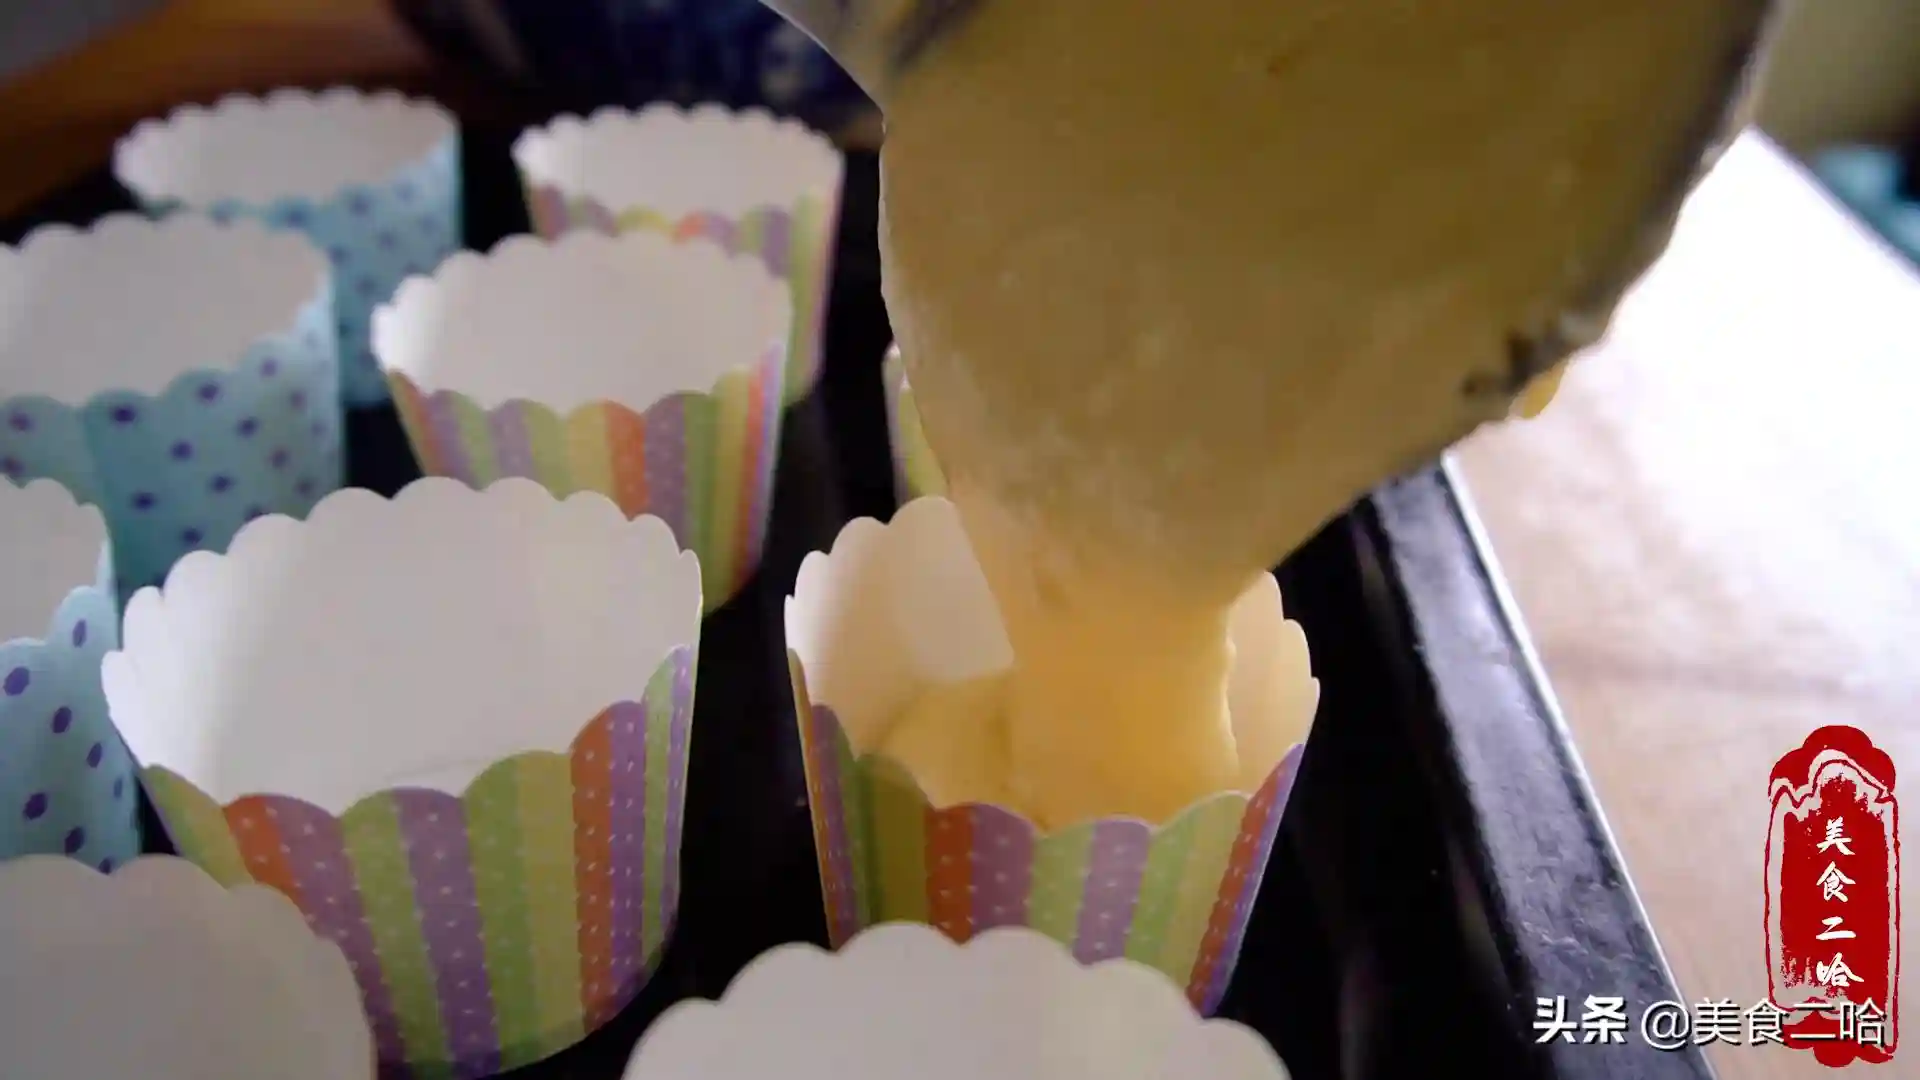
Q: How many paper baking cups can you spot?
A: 10